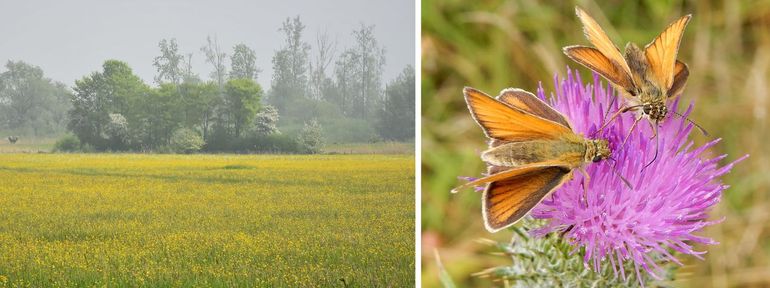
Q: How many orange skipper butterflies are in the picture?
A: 2